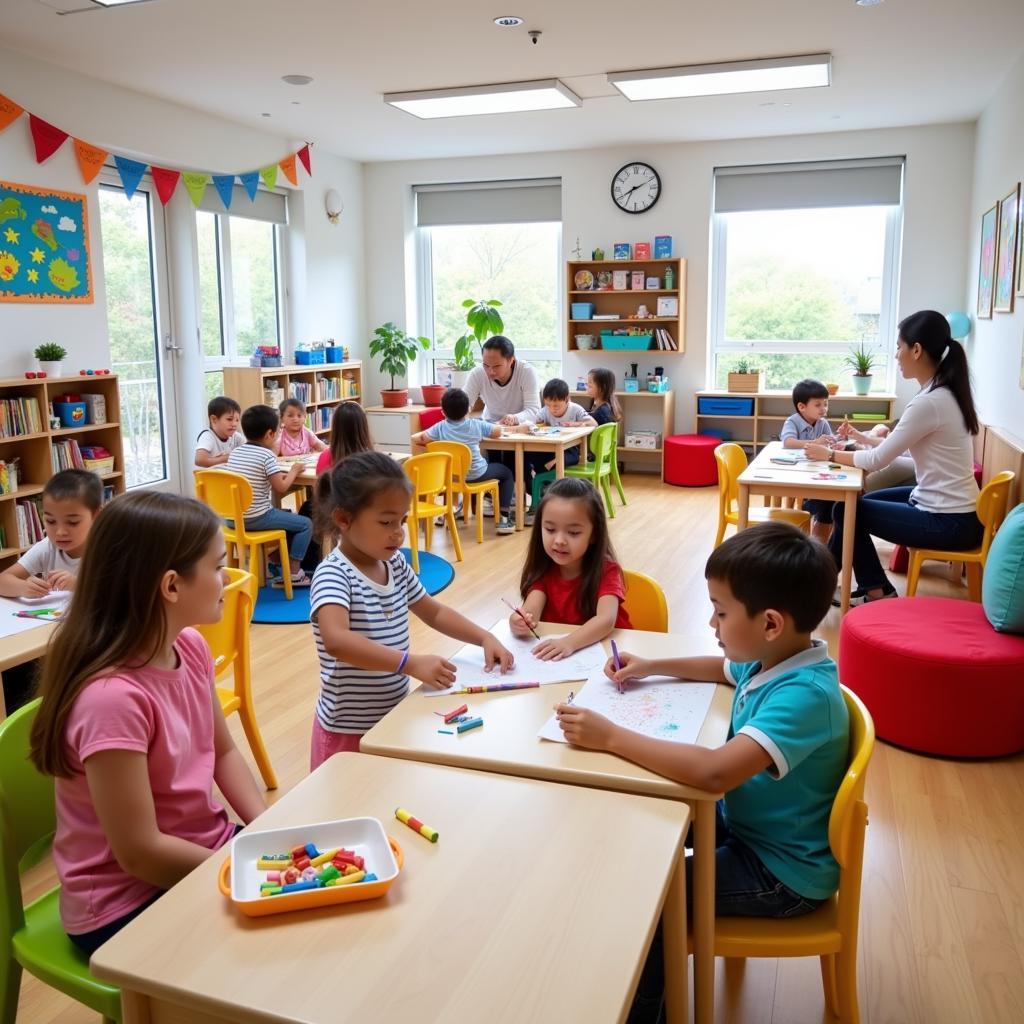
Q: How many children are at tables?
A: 13